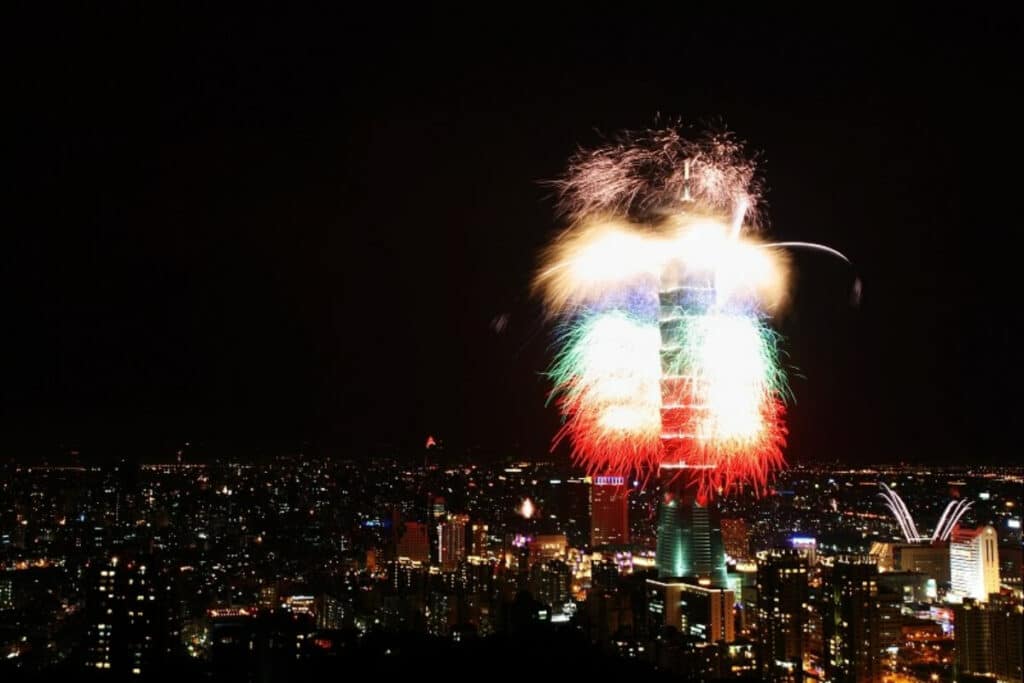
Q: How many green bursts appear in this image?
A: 2